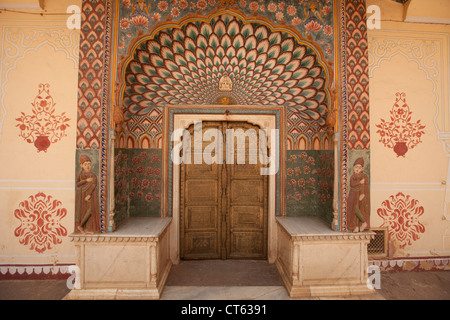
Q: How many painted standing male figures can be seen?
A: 2